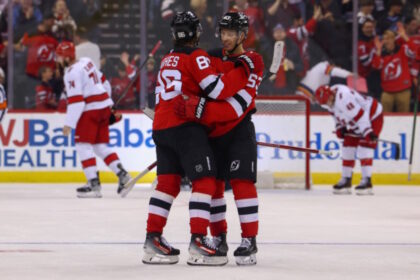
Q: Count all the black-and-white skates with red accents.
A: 2